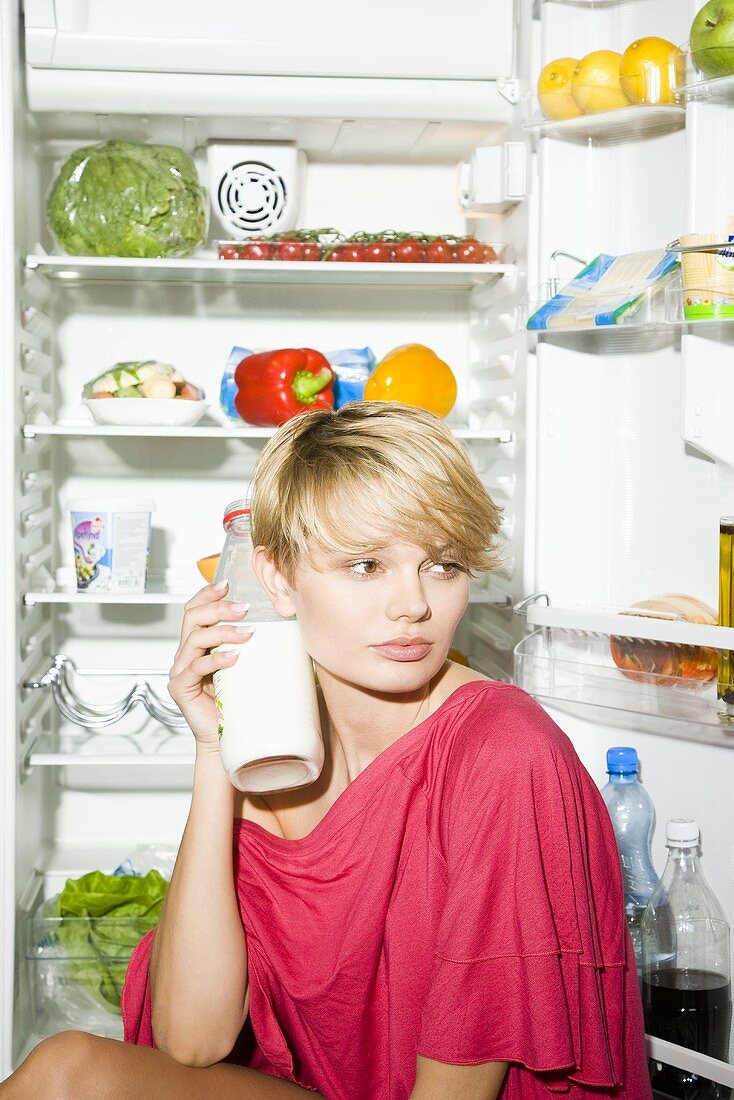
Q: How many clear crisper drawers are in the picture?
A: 1